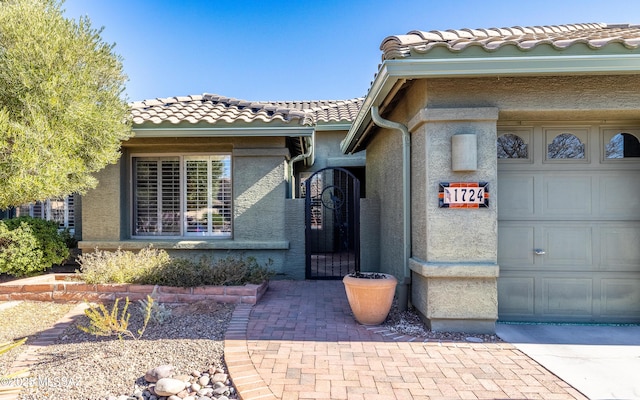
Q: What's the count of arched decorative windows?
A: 3